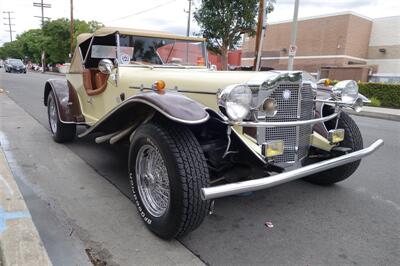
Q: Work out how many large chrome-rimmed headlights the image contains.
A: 2